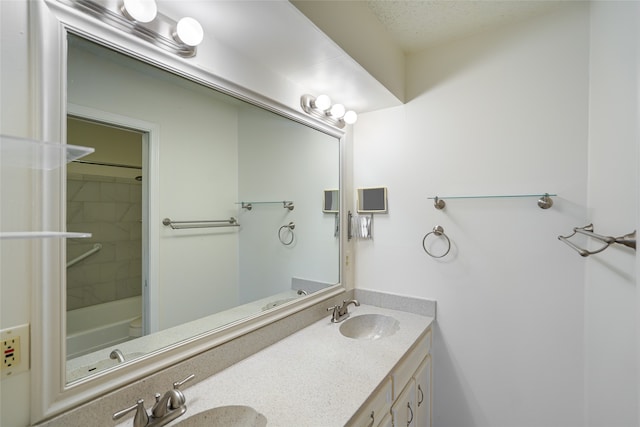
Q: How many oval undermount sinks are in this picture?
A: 2